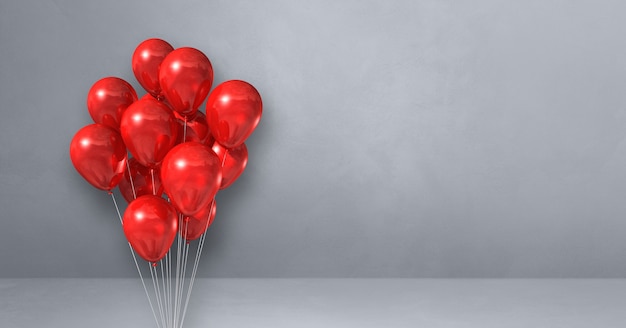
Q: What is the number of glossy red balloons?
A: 12